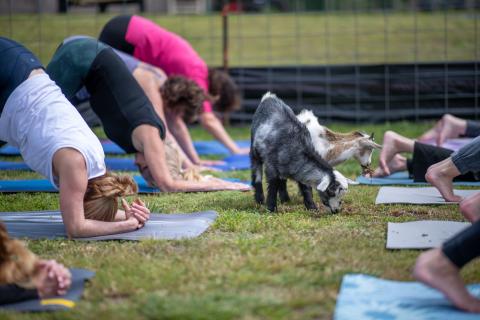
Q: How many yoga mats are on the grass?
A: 10